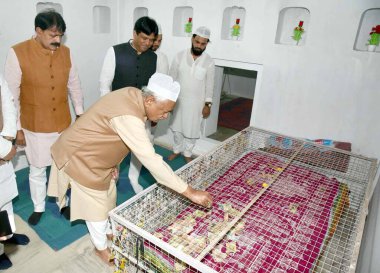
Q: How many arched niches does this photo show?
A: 7